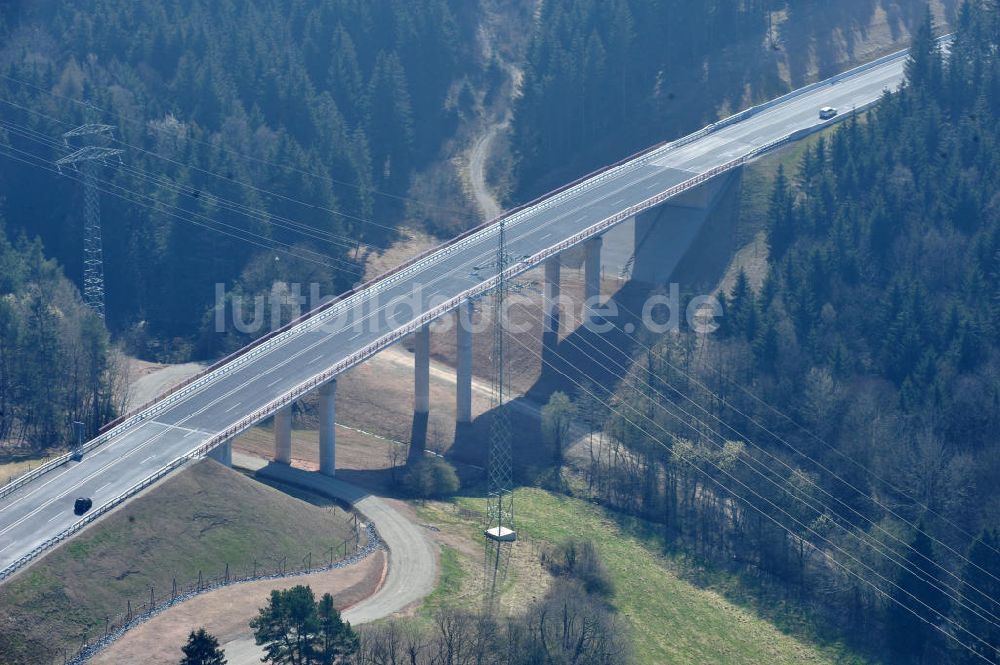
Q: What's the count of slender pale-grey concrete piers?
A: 6